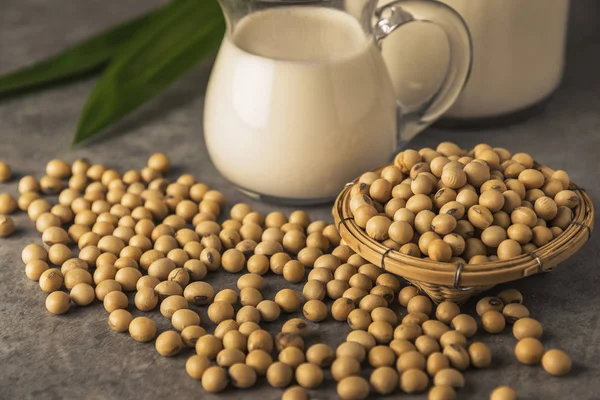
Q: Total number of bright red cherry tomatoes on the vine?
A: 0